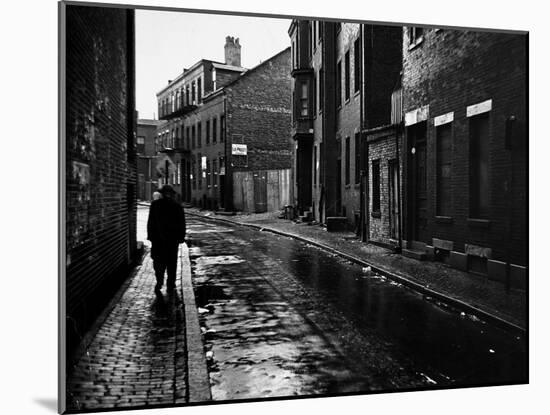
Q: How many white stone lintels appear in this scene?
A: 3